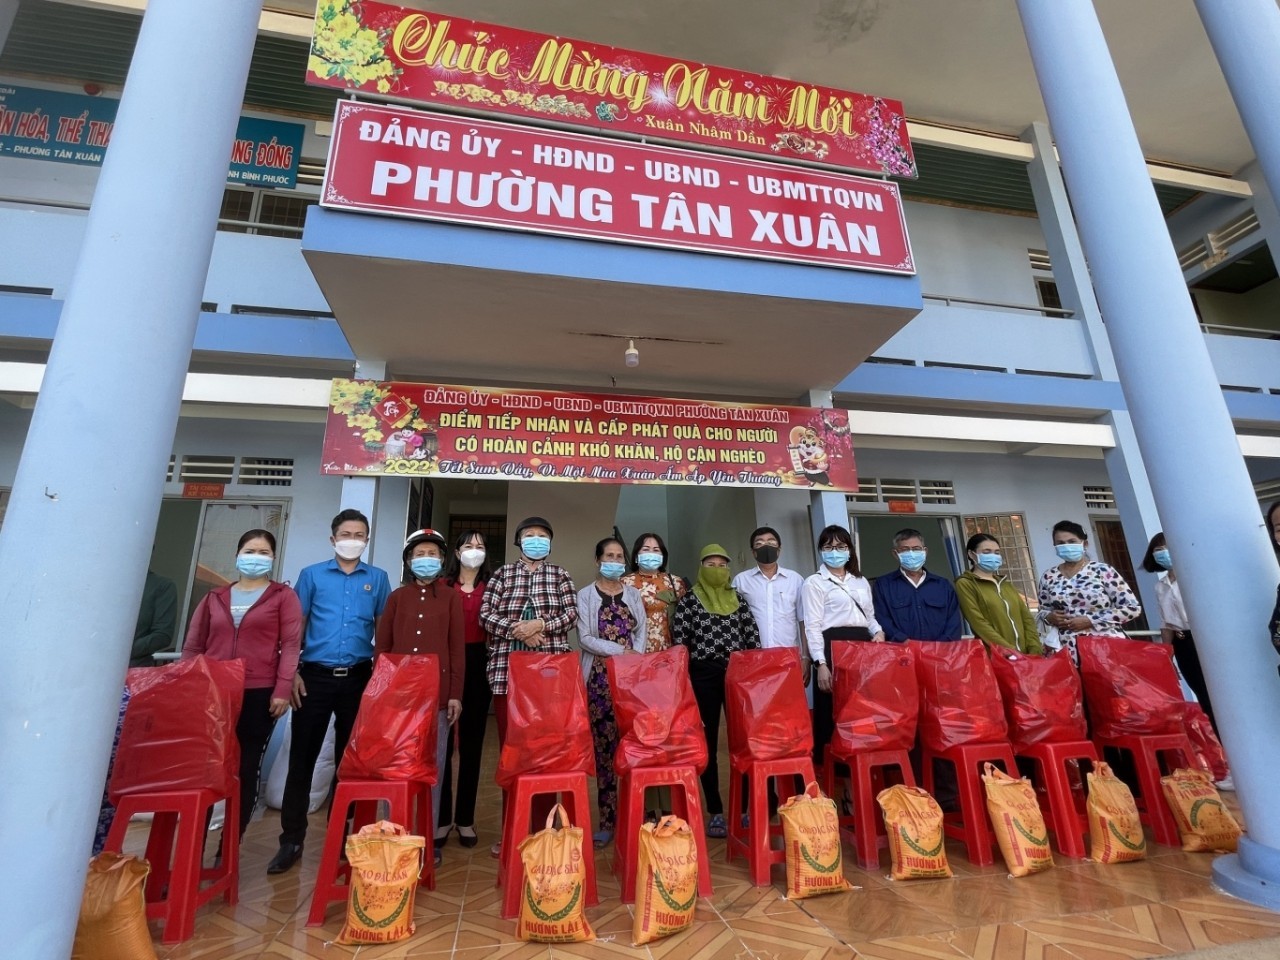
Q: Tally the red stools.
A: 9